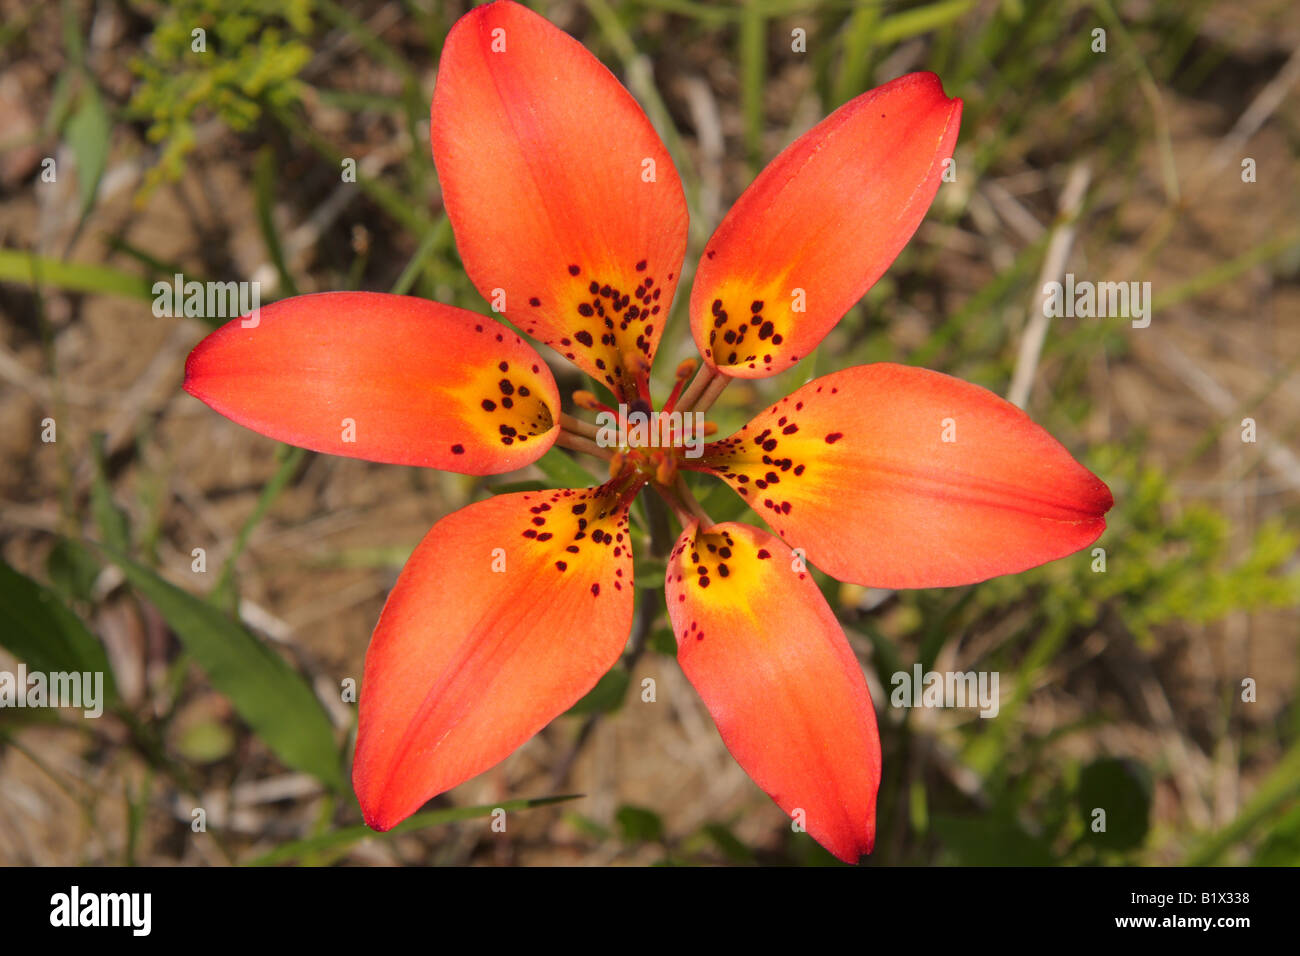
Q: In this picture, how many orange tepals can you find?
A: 6